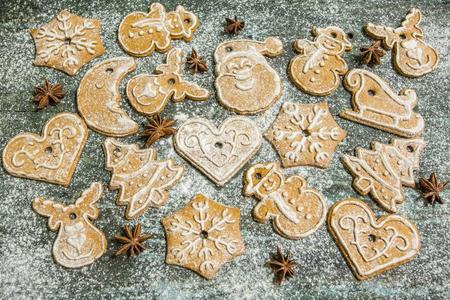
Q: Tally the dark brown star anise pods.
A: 8